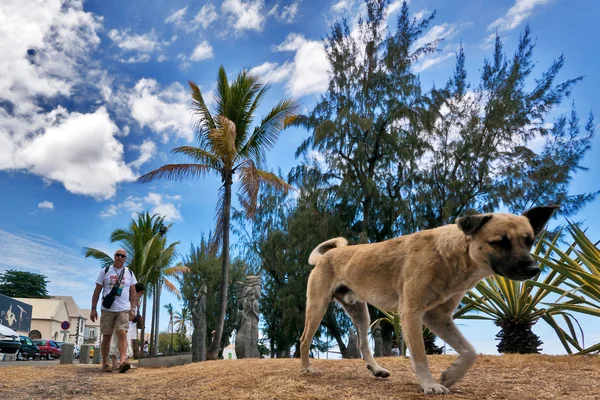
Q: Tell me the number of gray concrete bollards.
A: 3